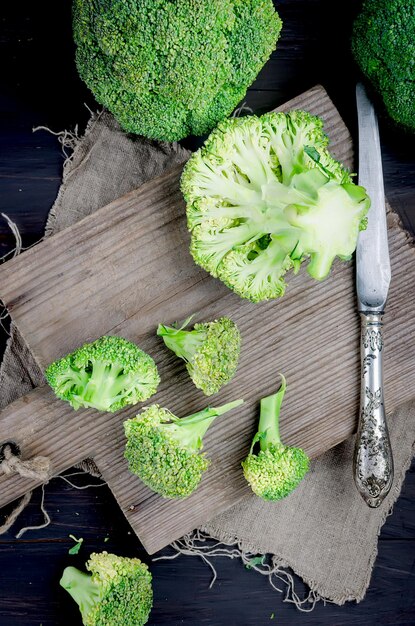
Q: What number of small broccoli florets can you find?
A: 5